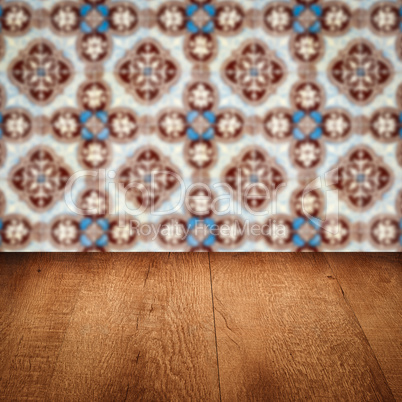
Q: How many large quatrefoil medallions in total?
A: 8